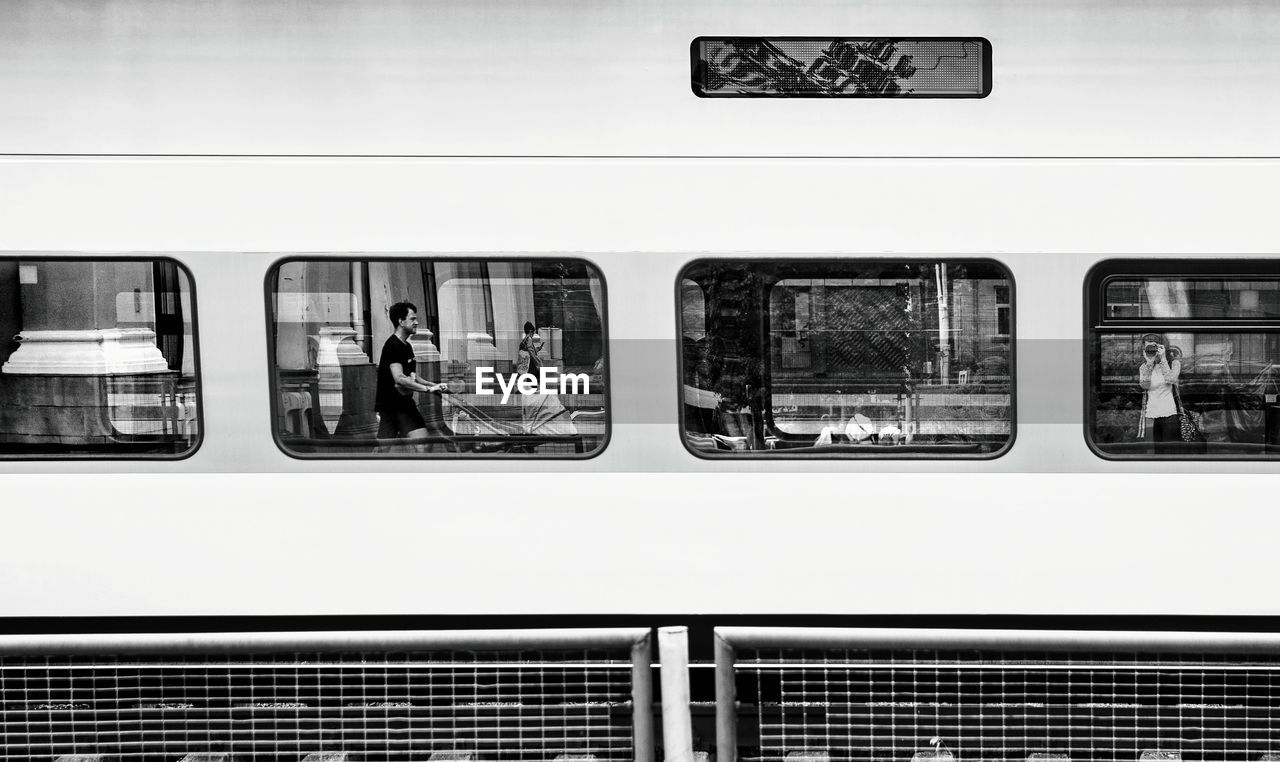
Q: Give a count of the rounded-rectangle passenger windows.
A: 4